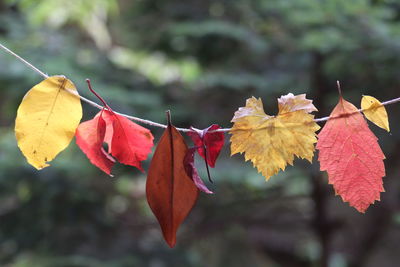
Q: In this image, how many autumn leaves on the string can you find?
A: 7